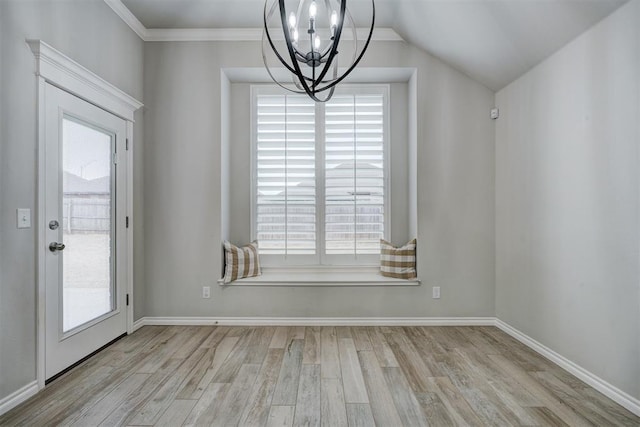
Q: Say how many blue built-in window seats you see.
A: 0